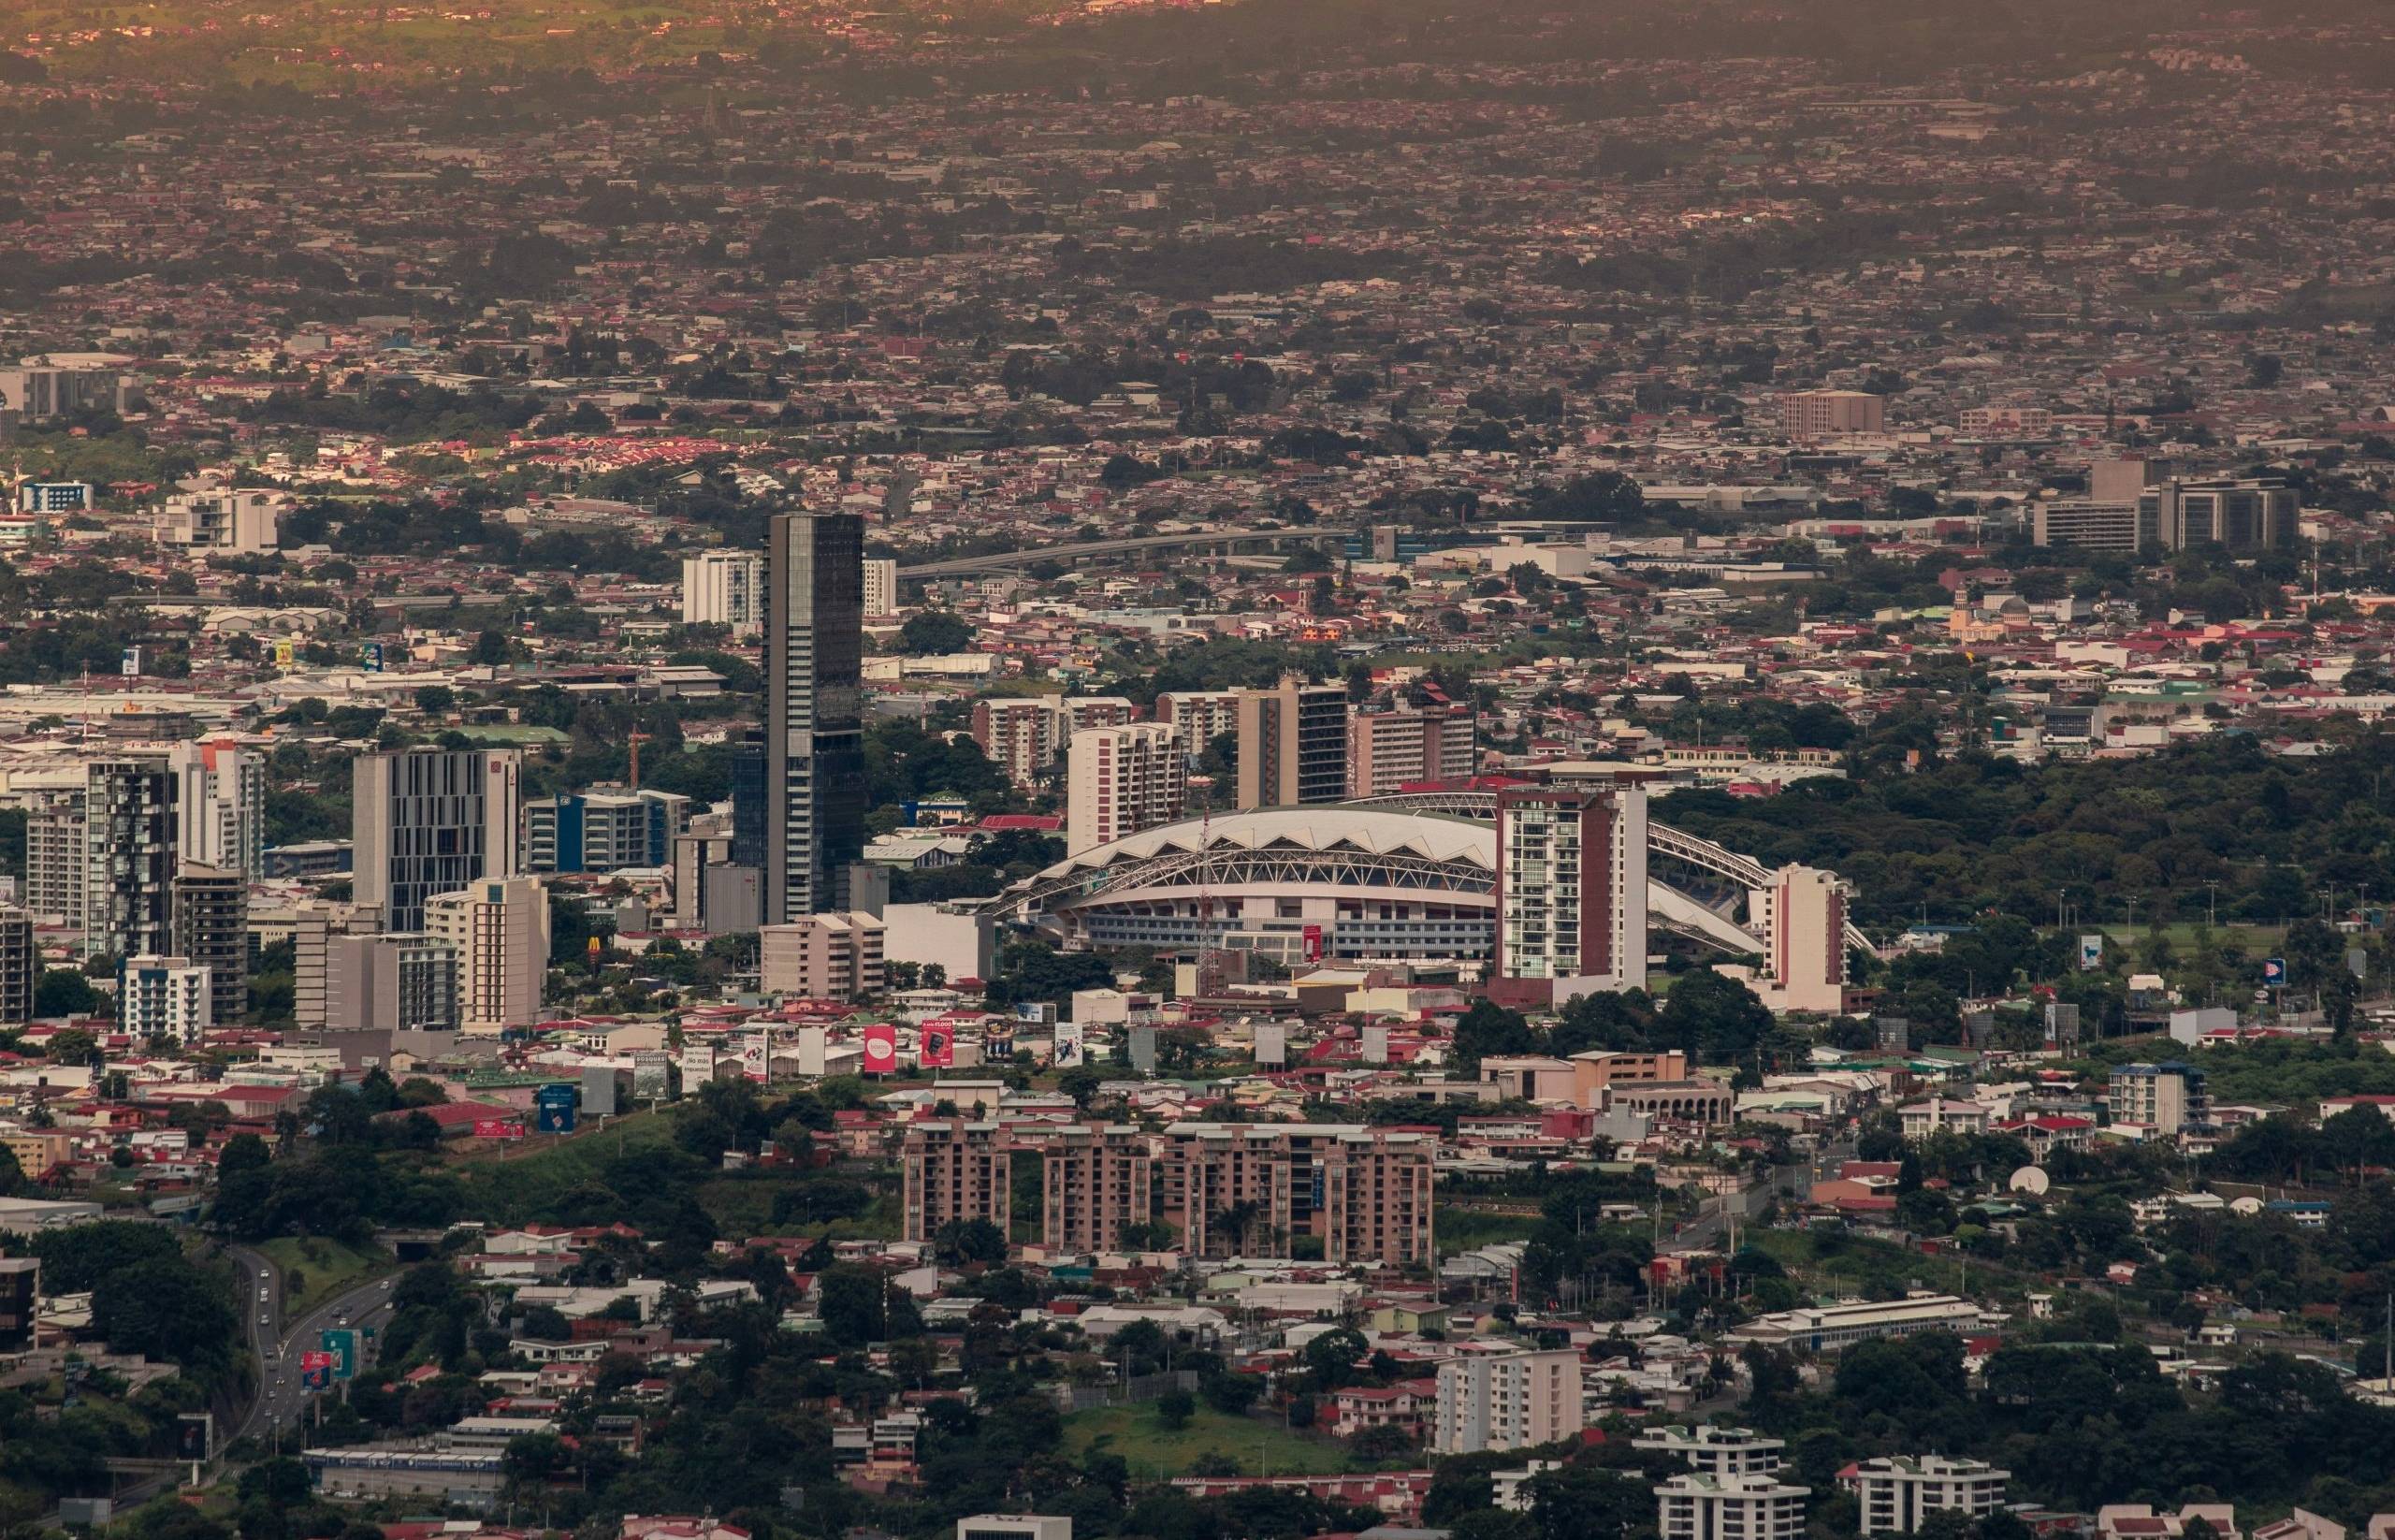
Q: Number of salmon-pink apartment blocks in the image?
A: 4